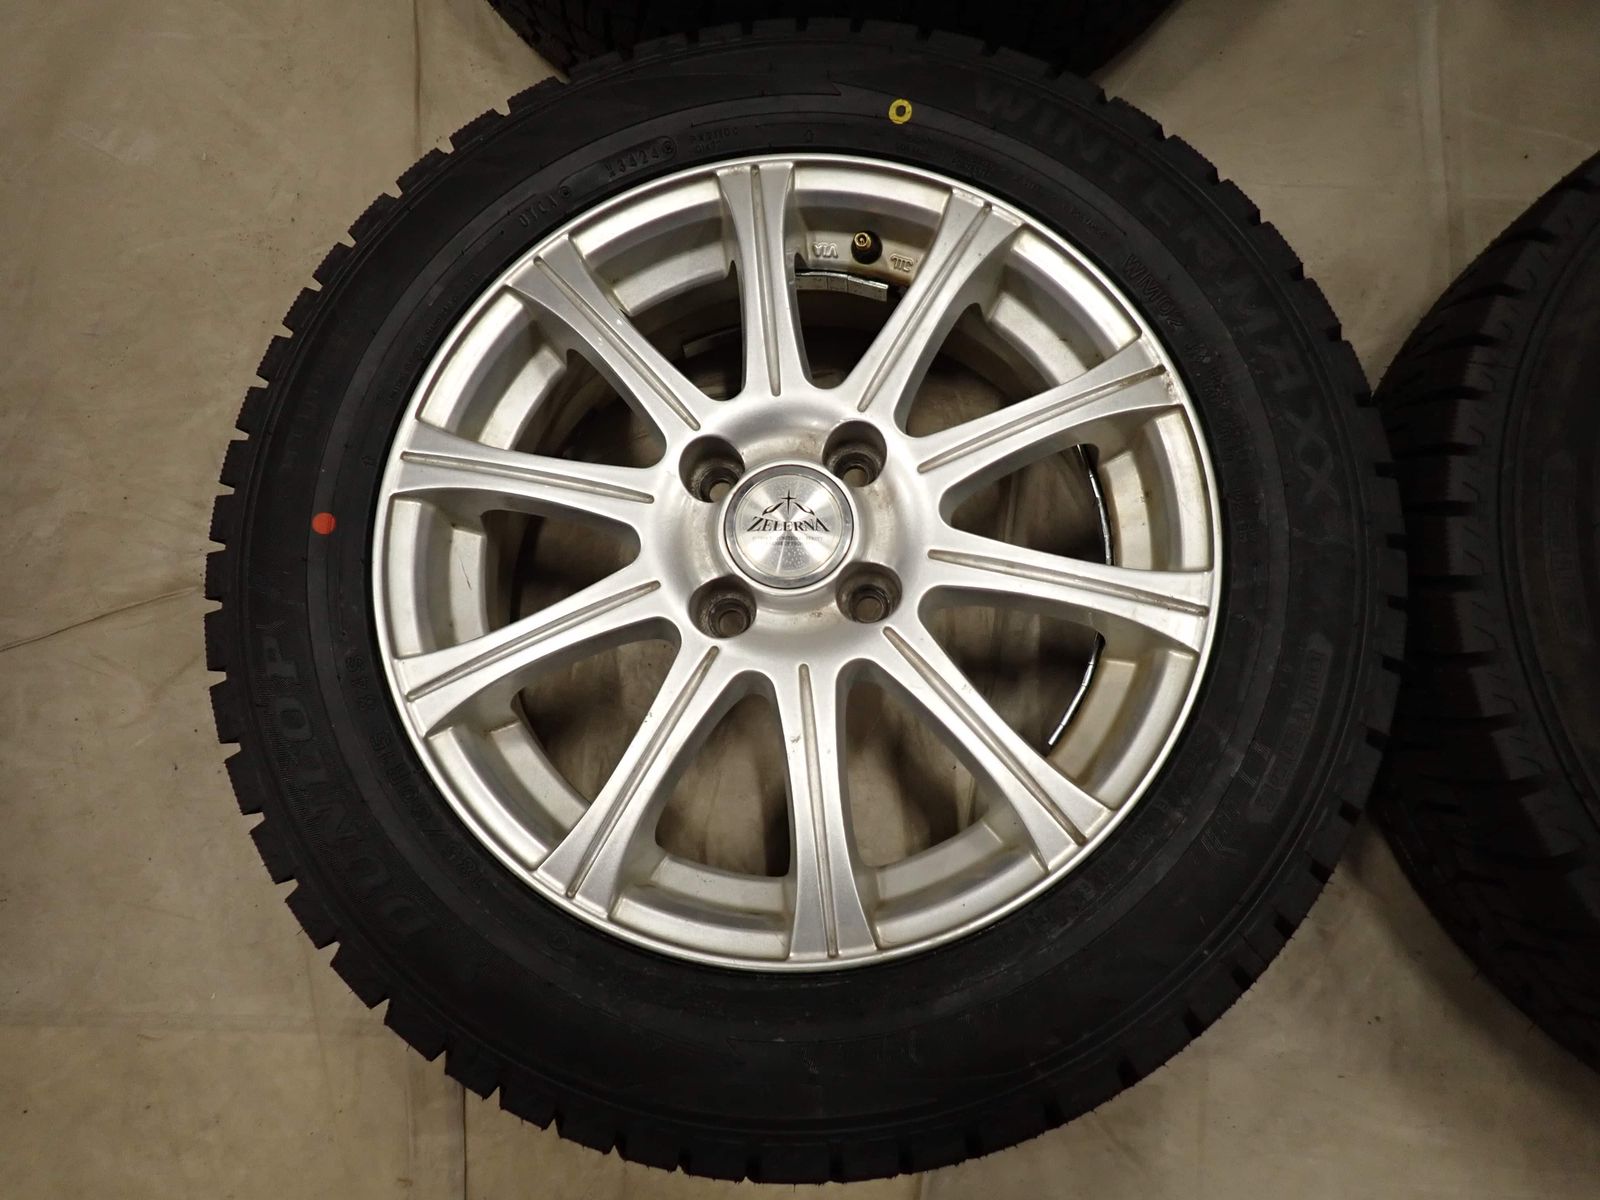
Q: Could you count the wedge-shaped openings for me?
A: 10